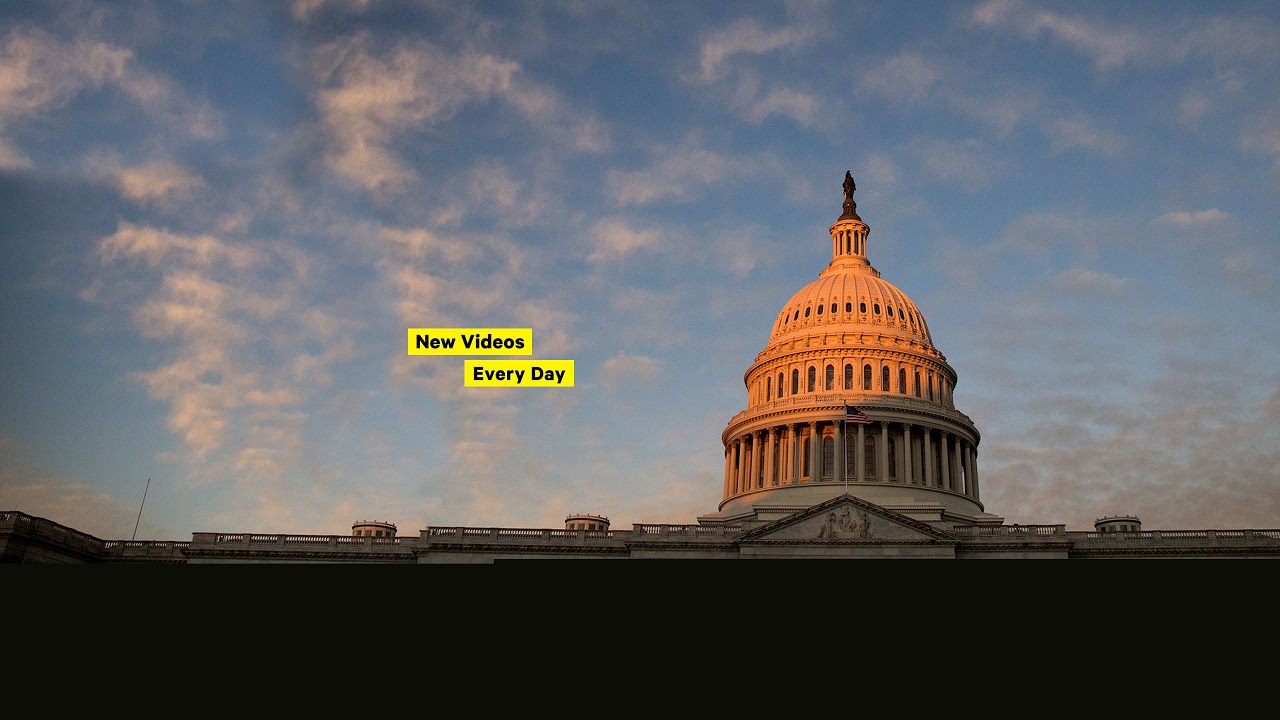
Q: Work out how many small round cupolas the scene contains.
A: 3